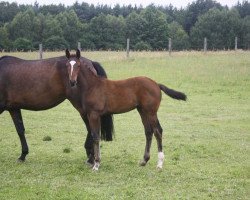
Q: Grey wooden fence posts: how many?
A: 6